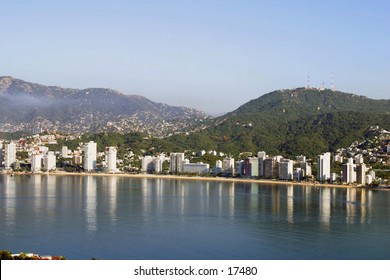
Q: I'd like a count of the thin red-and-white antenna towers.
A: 3